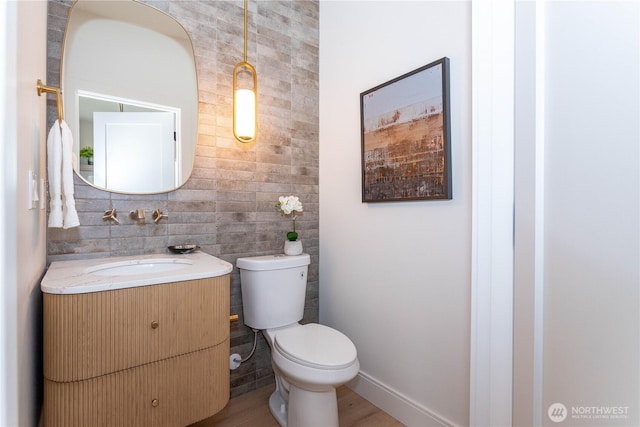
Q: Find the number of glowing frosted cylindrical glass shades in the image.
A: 1